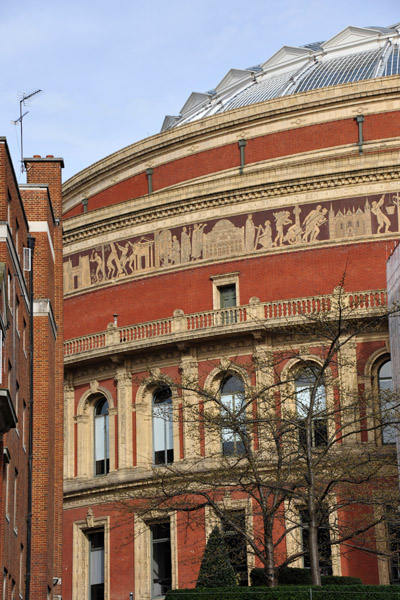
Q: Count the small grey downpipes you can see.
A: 4